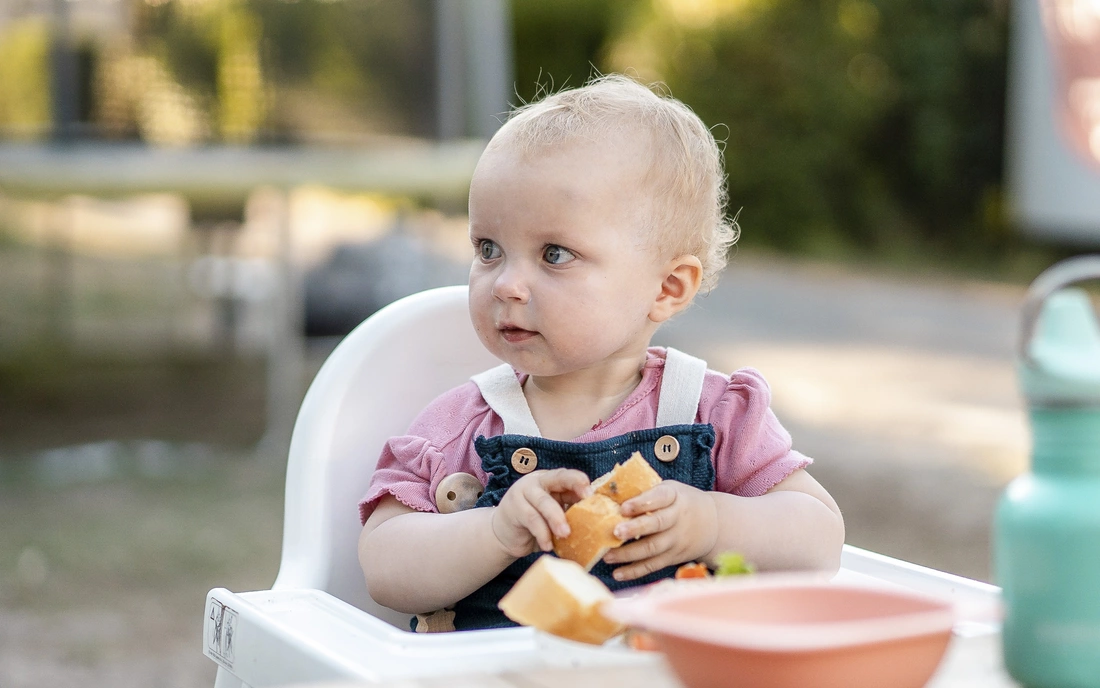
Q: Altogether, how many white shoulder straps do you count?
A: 2